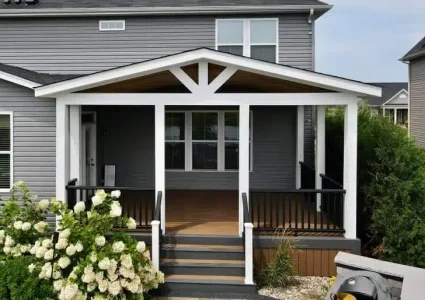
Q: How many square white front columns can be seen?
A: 4